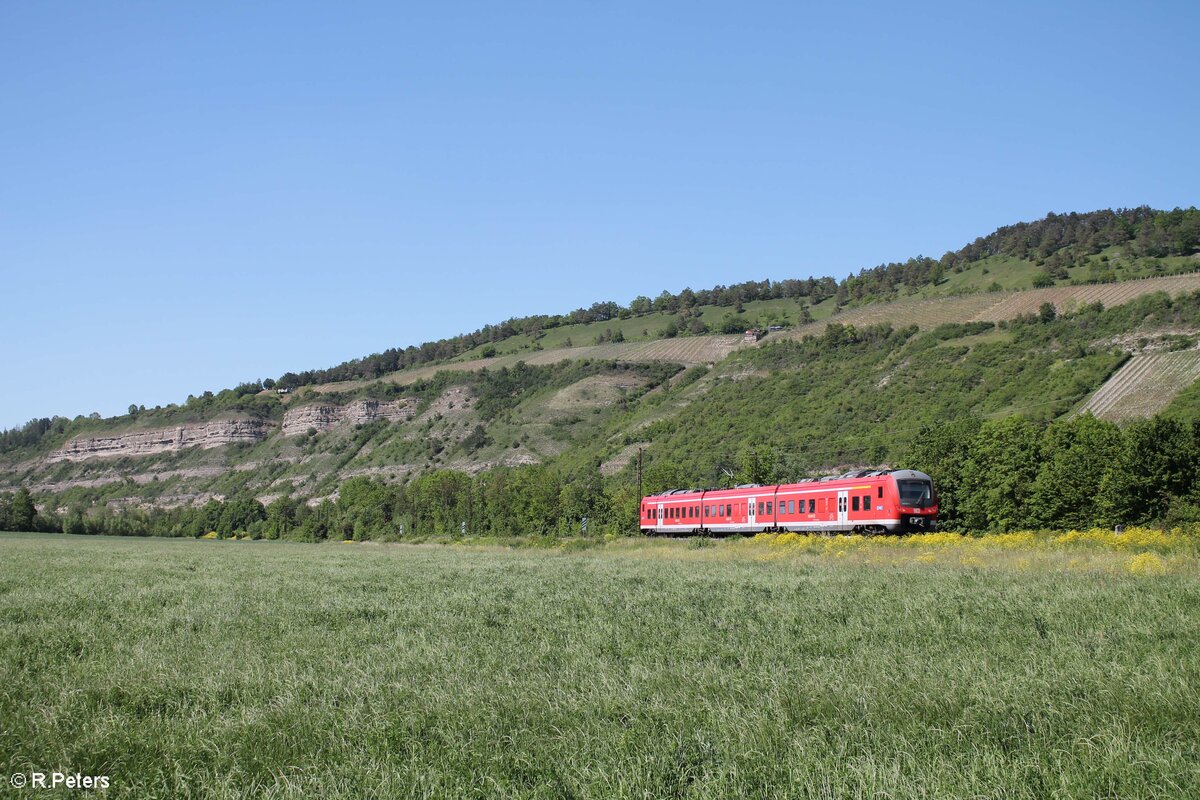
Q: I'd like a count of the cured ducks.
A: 0